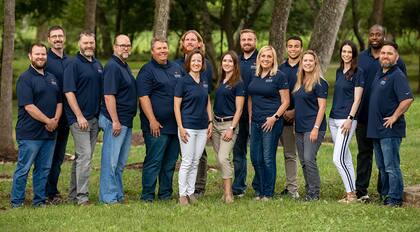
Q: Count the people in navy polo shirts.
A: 15